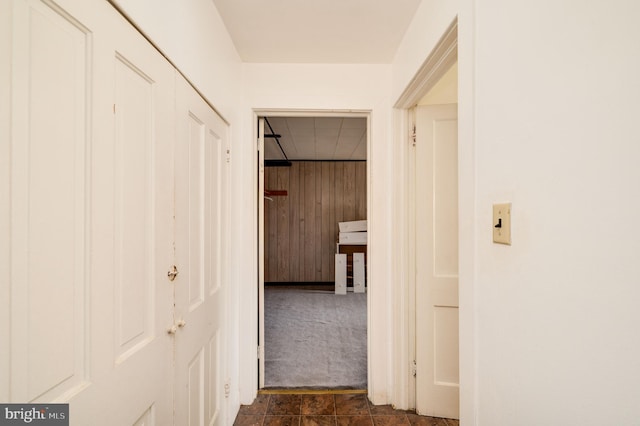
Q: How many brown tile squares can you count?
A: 12